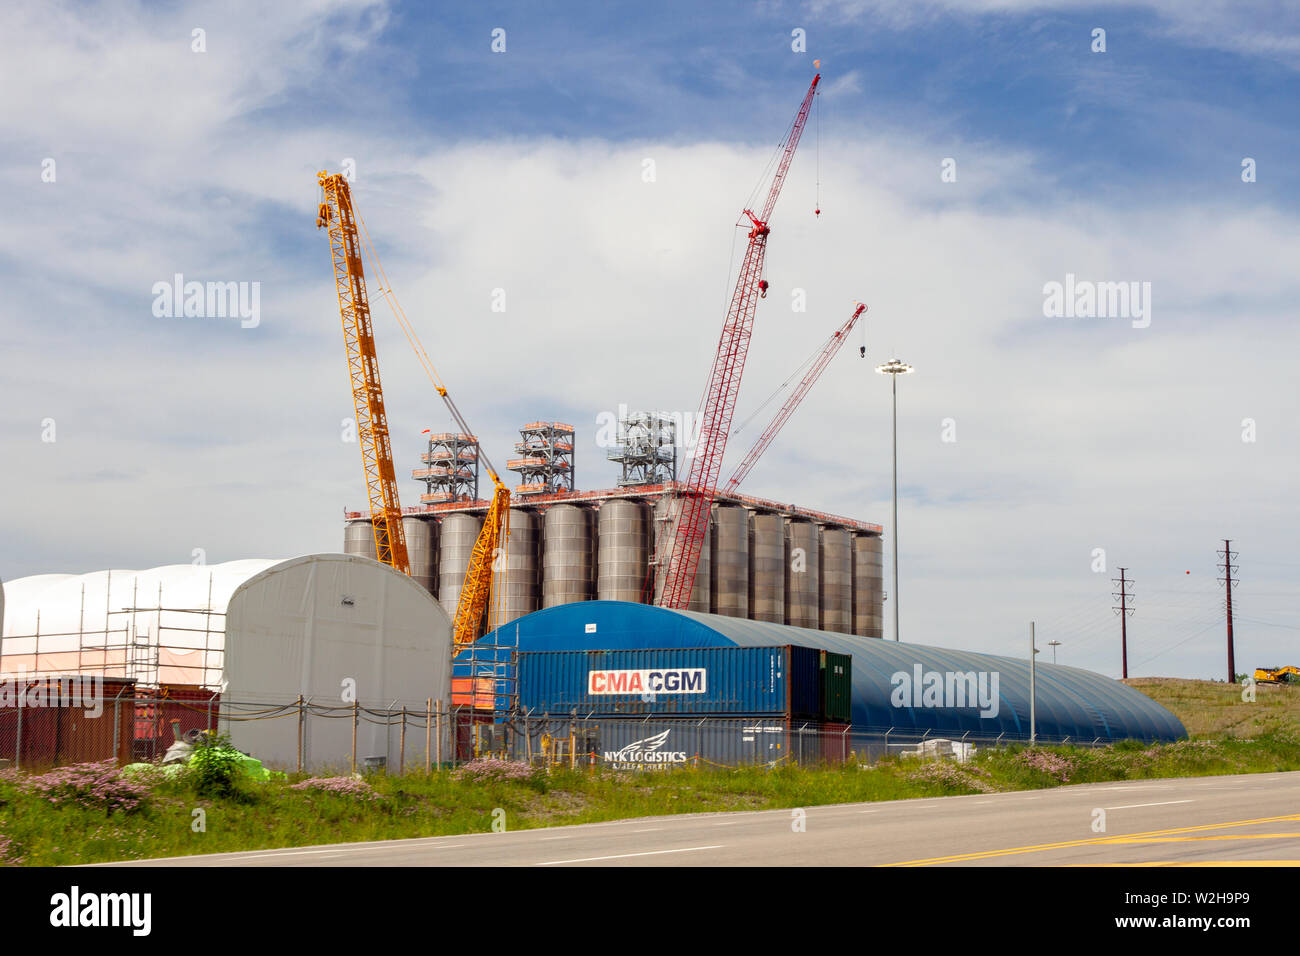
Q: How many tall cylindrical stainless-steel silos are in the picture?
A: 12